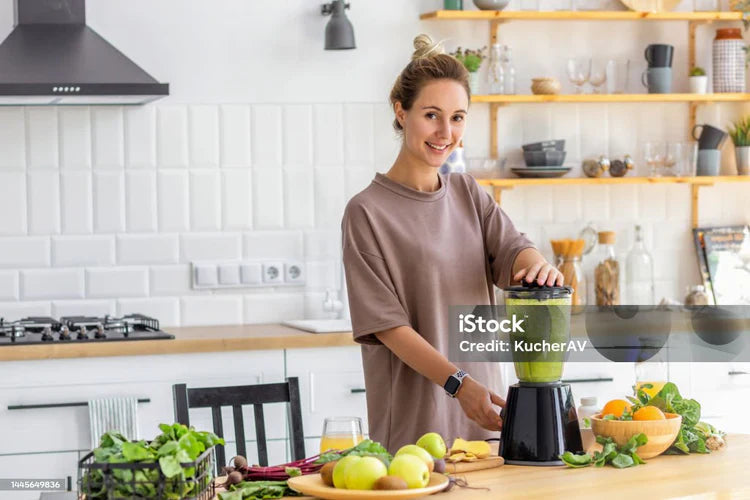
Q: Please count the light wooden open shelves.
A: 3